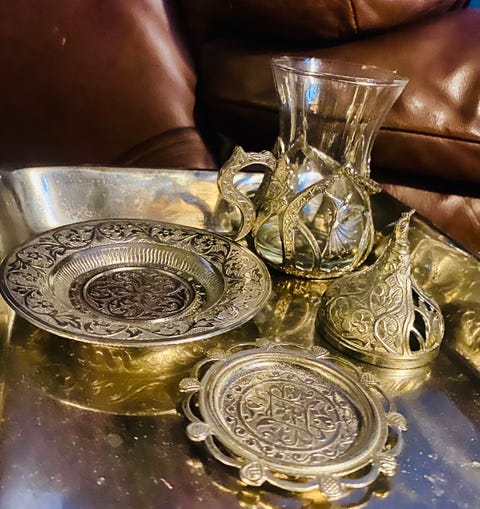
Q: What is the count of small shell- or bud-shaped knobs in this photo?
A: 10